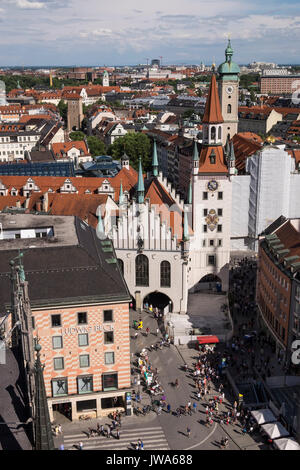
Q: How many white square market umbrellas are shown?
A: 3